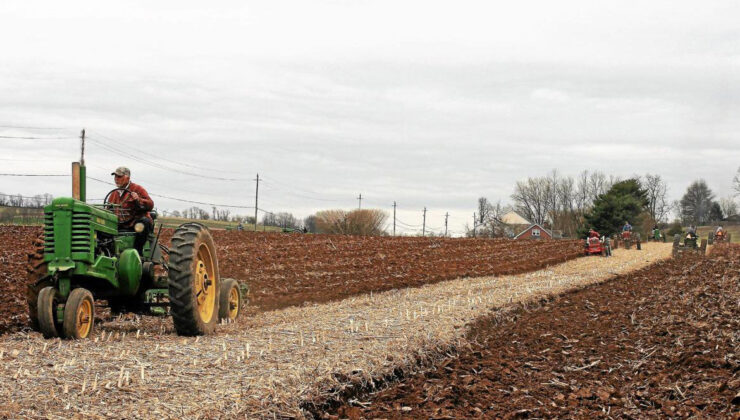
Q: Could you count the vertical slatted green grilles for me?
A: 2